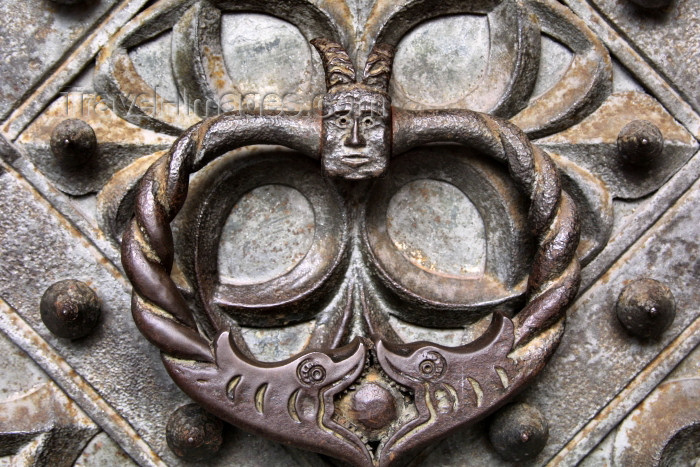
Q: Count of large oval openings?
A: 4